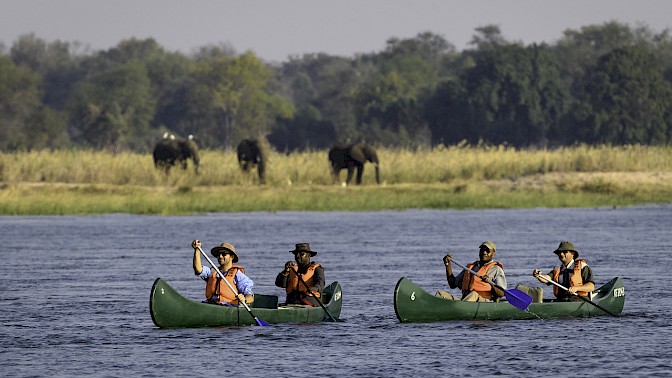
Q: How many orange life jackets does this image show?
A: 4